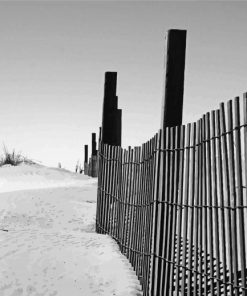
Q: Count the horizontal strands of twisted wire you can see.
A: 3